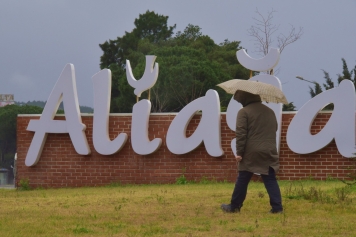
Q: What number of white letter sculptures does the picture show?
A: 6